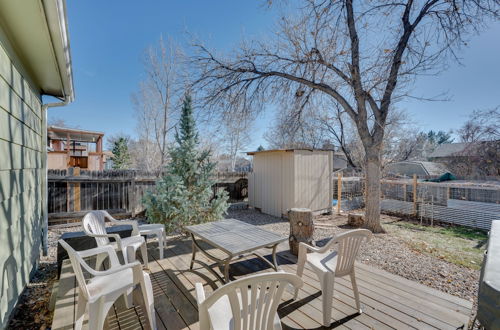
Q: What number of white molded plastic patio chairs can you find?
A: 4